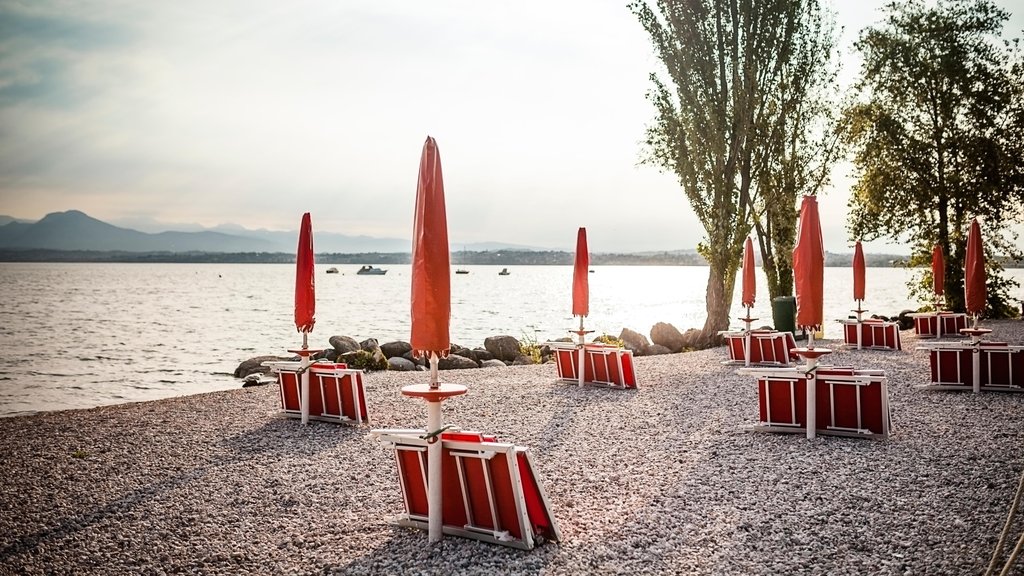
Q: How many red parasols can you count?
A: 8